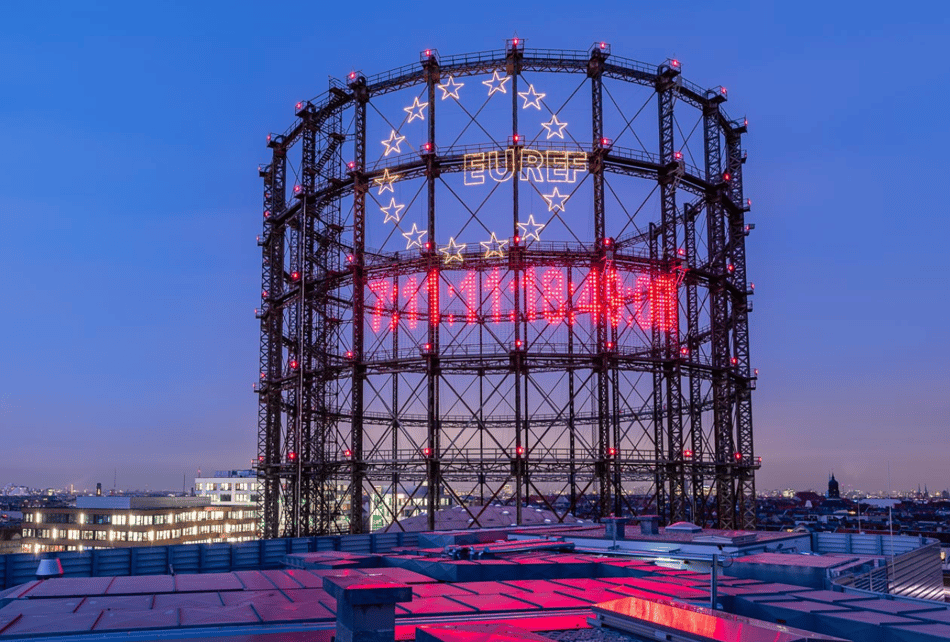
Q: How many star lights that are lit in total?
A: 13